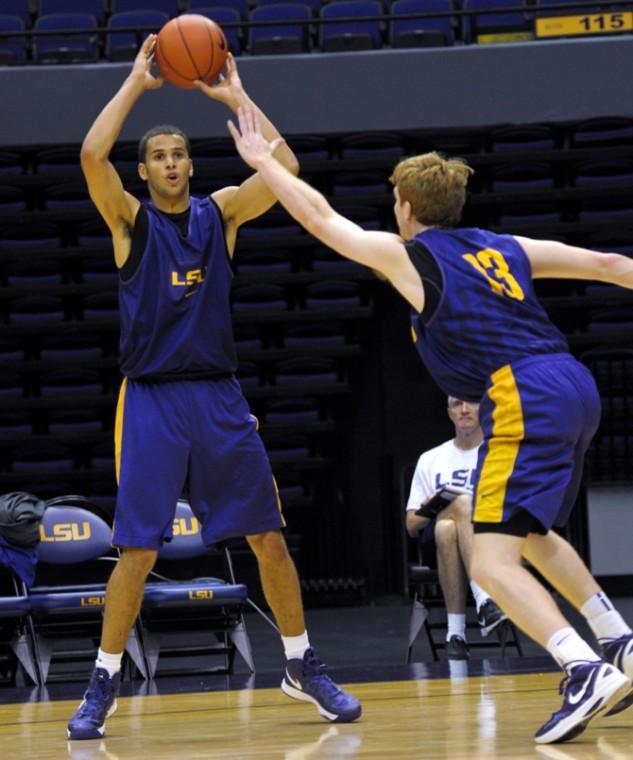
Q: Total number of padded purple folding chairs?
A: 3